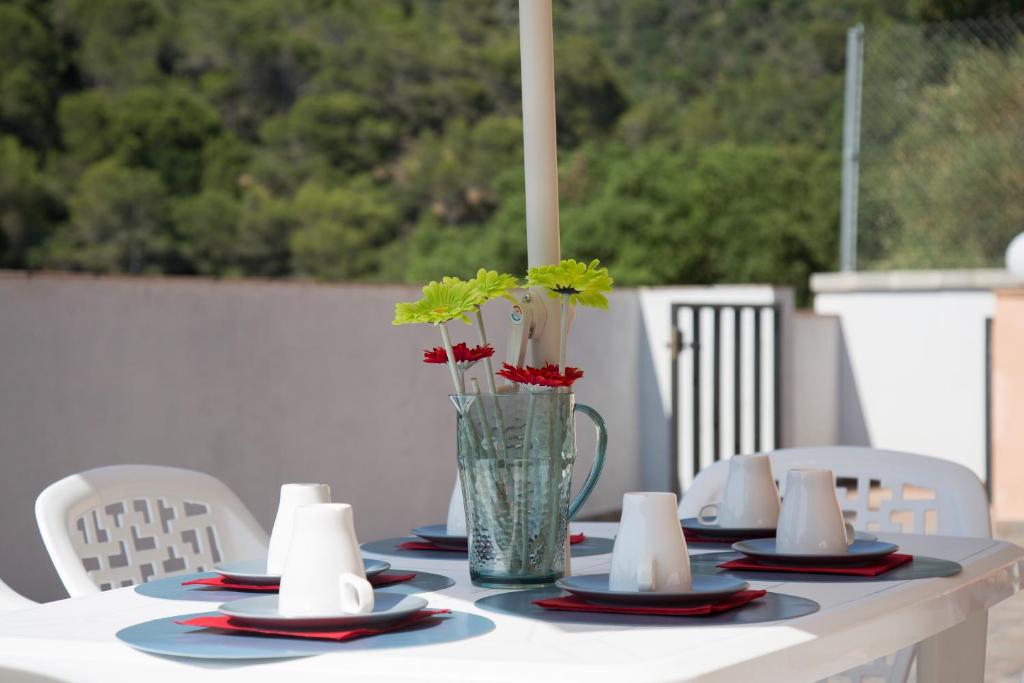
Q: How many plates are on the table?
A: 6